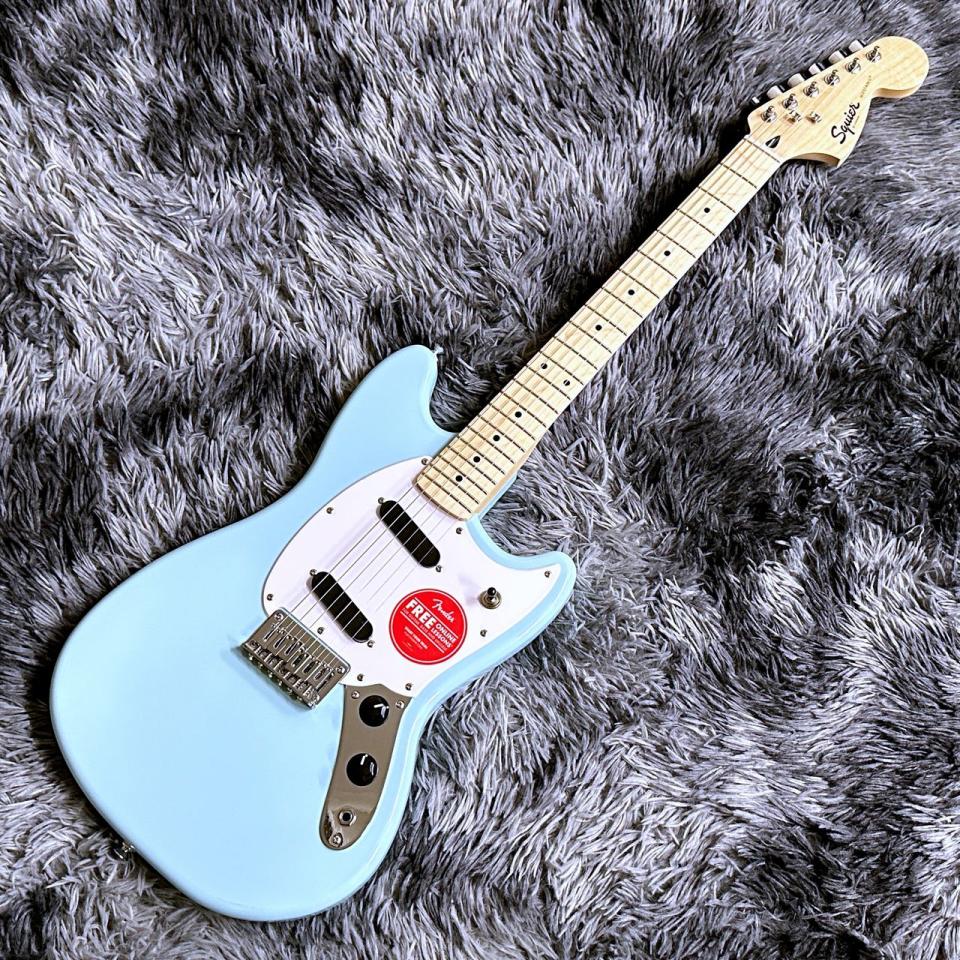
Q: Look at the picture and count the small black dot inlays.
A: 10